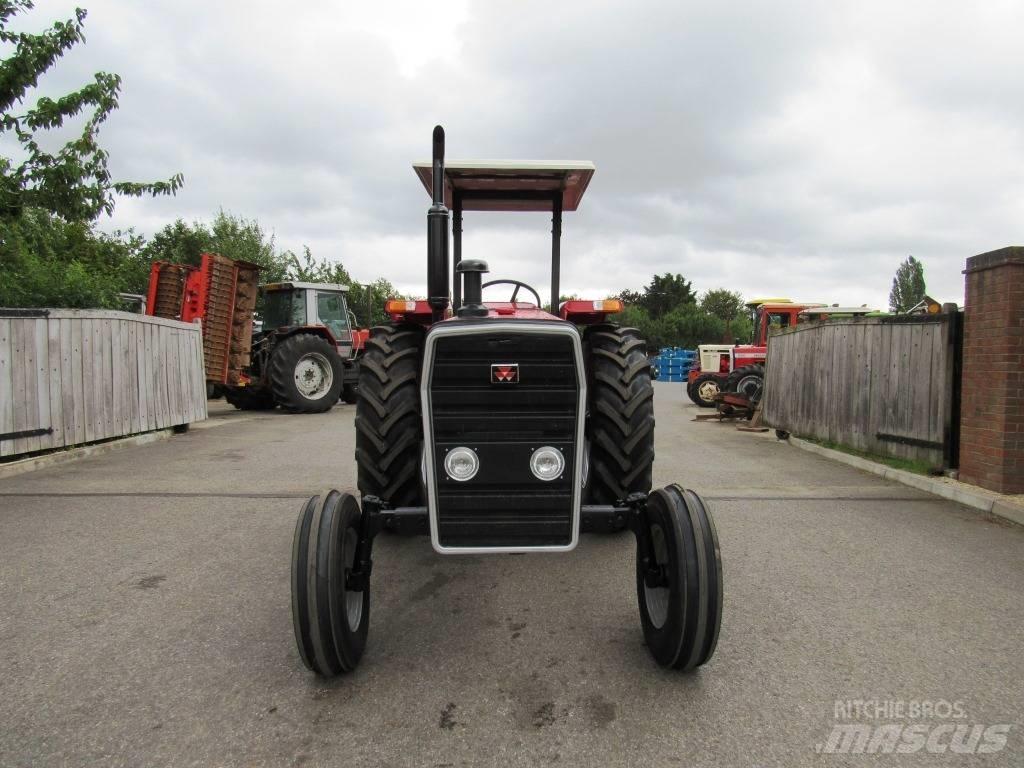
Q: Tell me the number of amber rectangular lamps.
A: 2